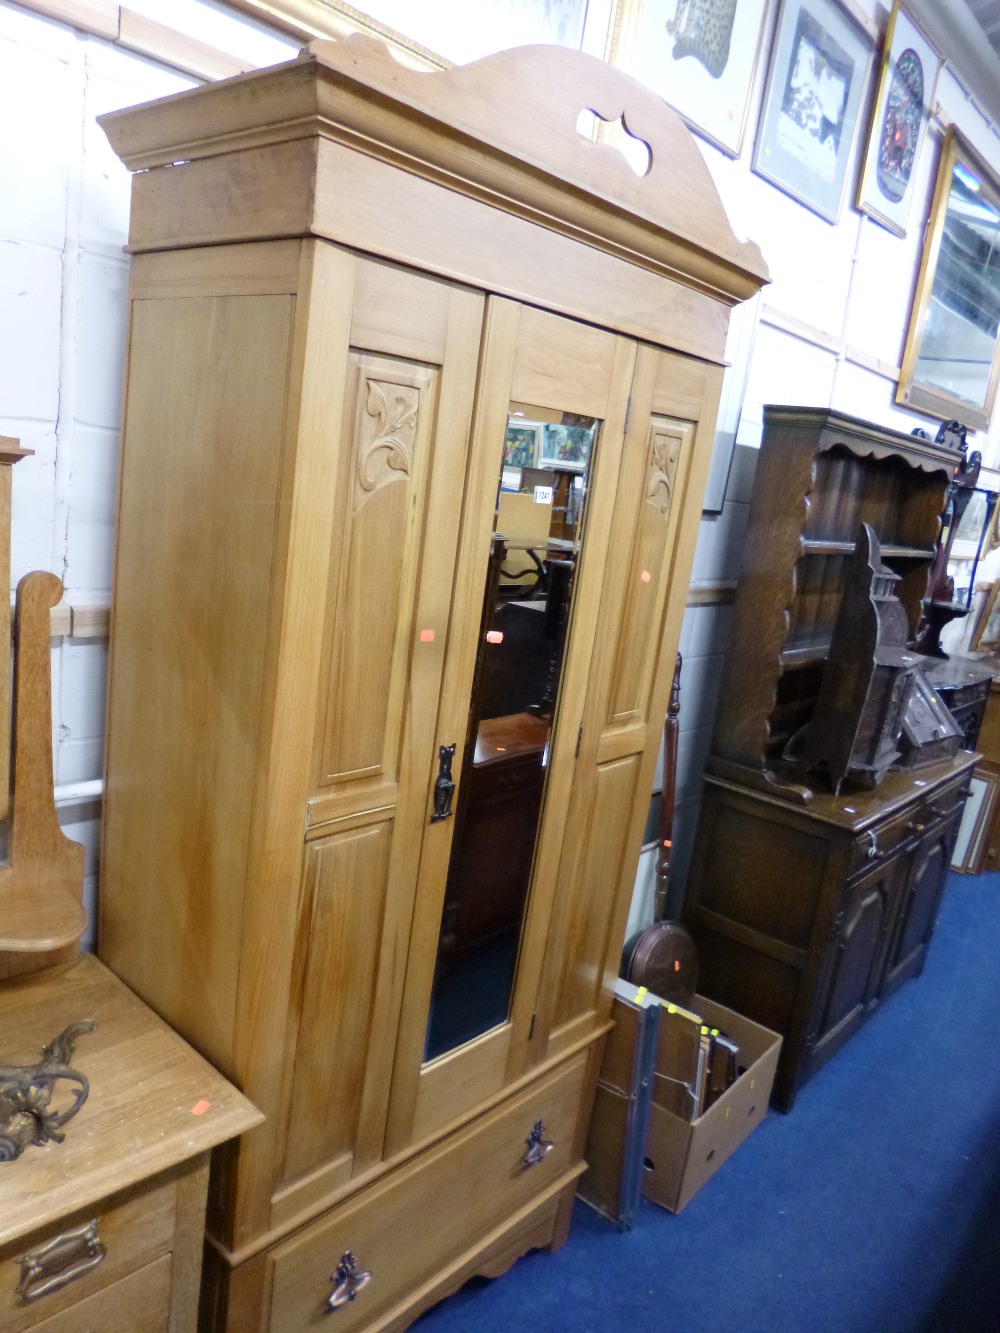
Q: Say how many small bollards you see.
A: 0